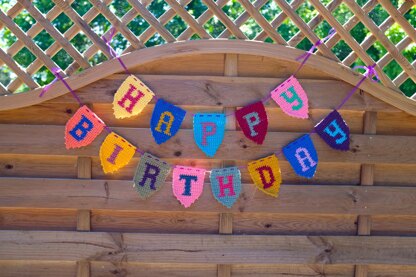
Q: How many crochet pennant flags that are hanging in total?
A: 13